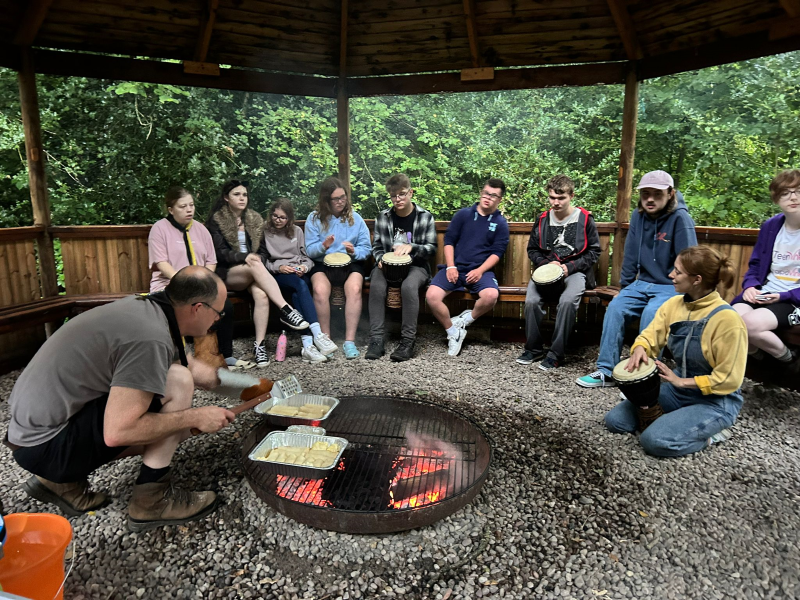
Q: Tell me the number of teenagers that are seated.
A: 9